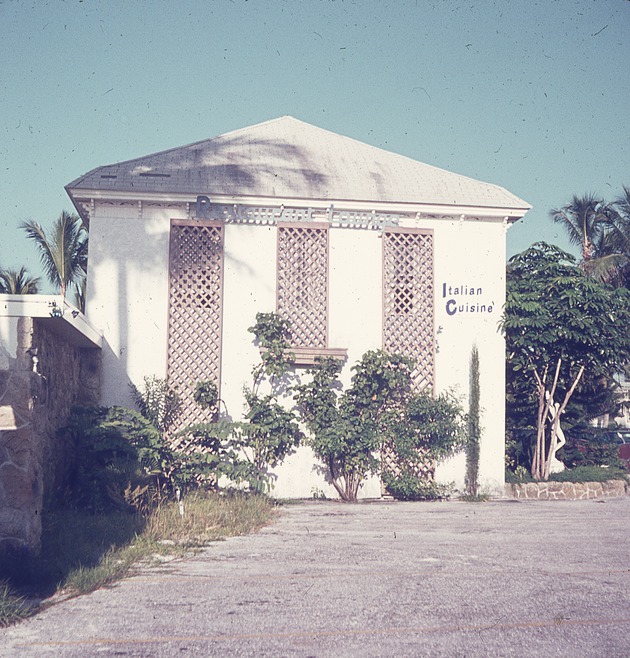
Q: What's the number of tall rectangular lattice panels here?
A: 3